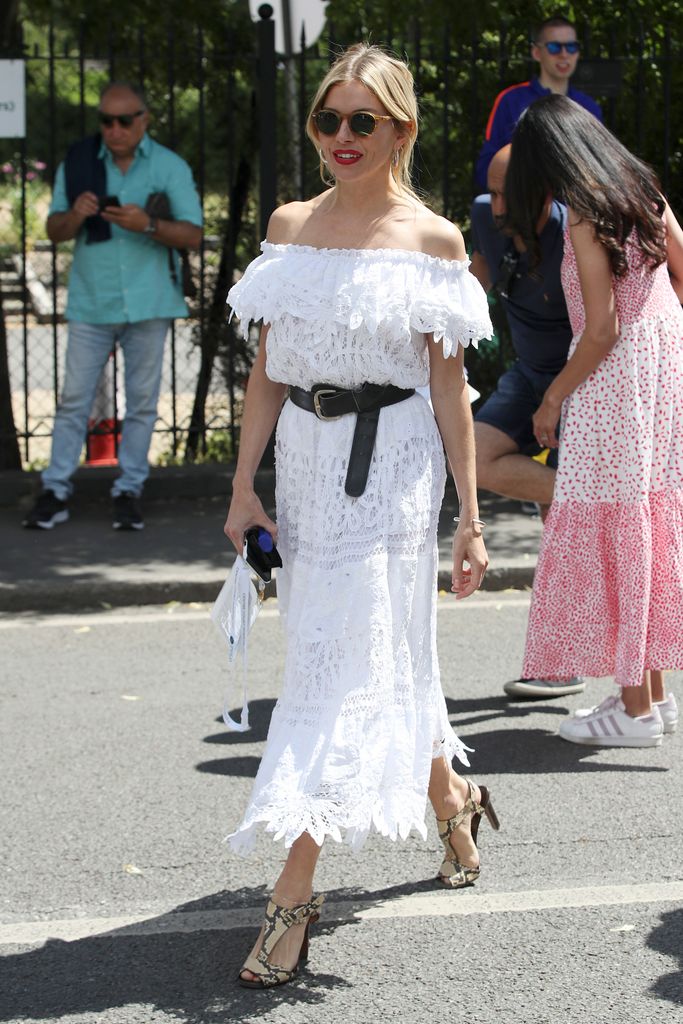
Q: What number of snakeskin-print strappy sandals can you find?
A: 2